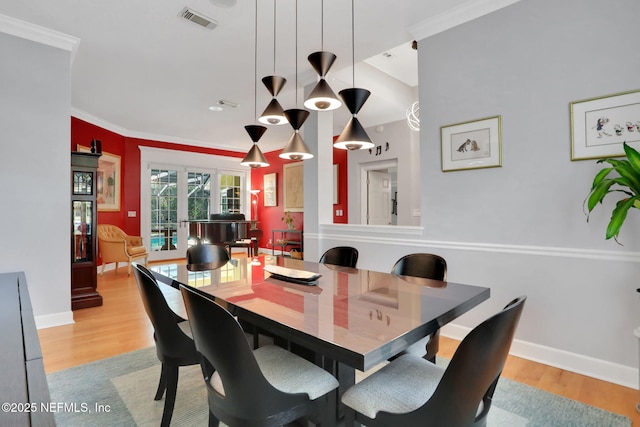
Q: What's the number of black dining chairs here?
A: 6